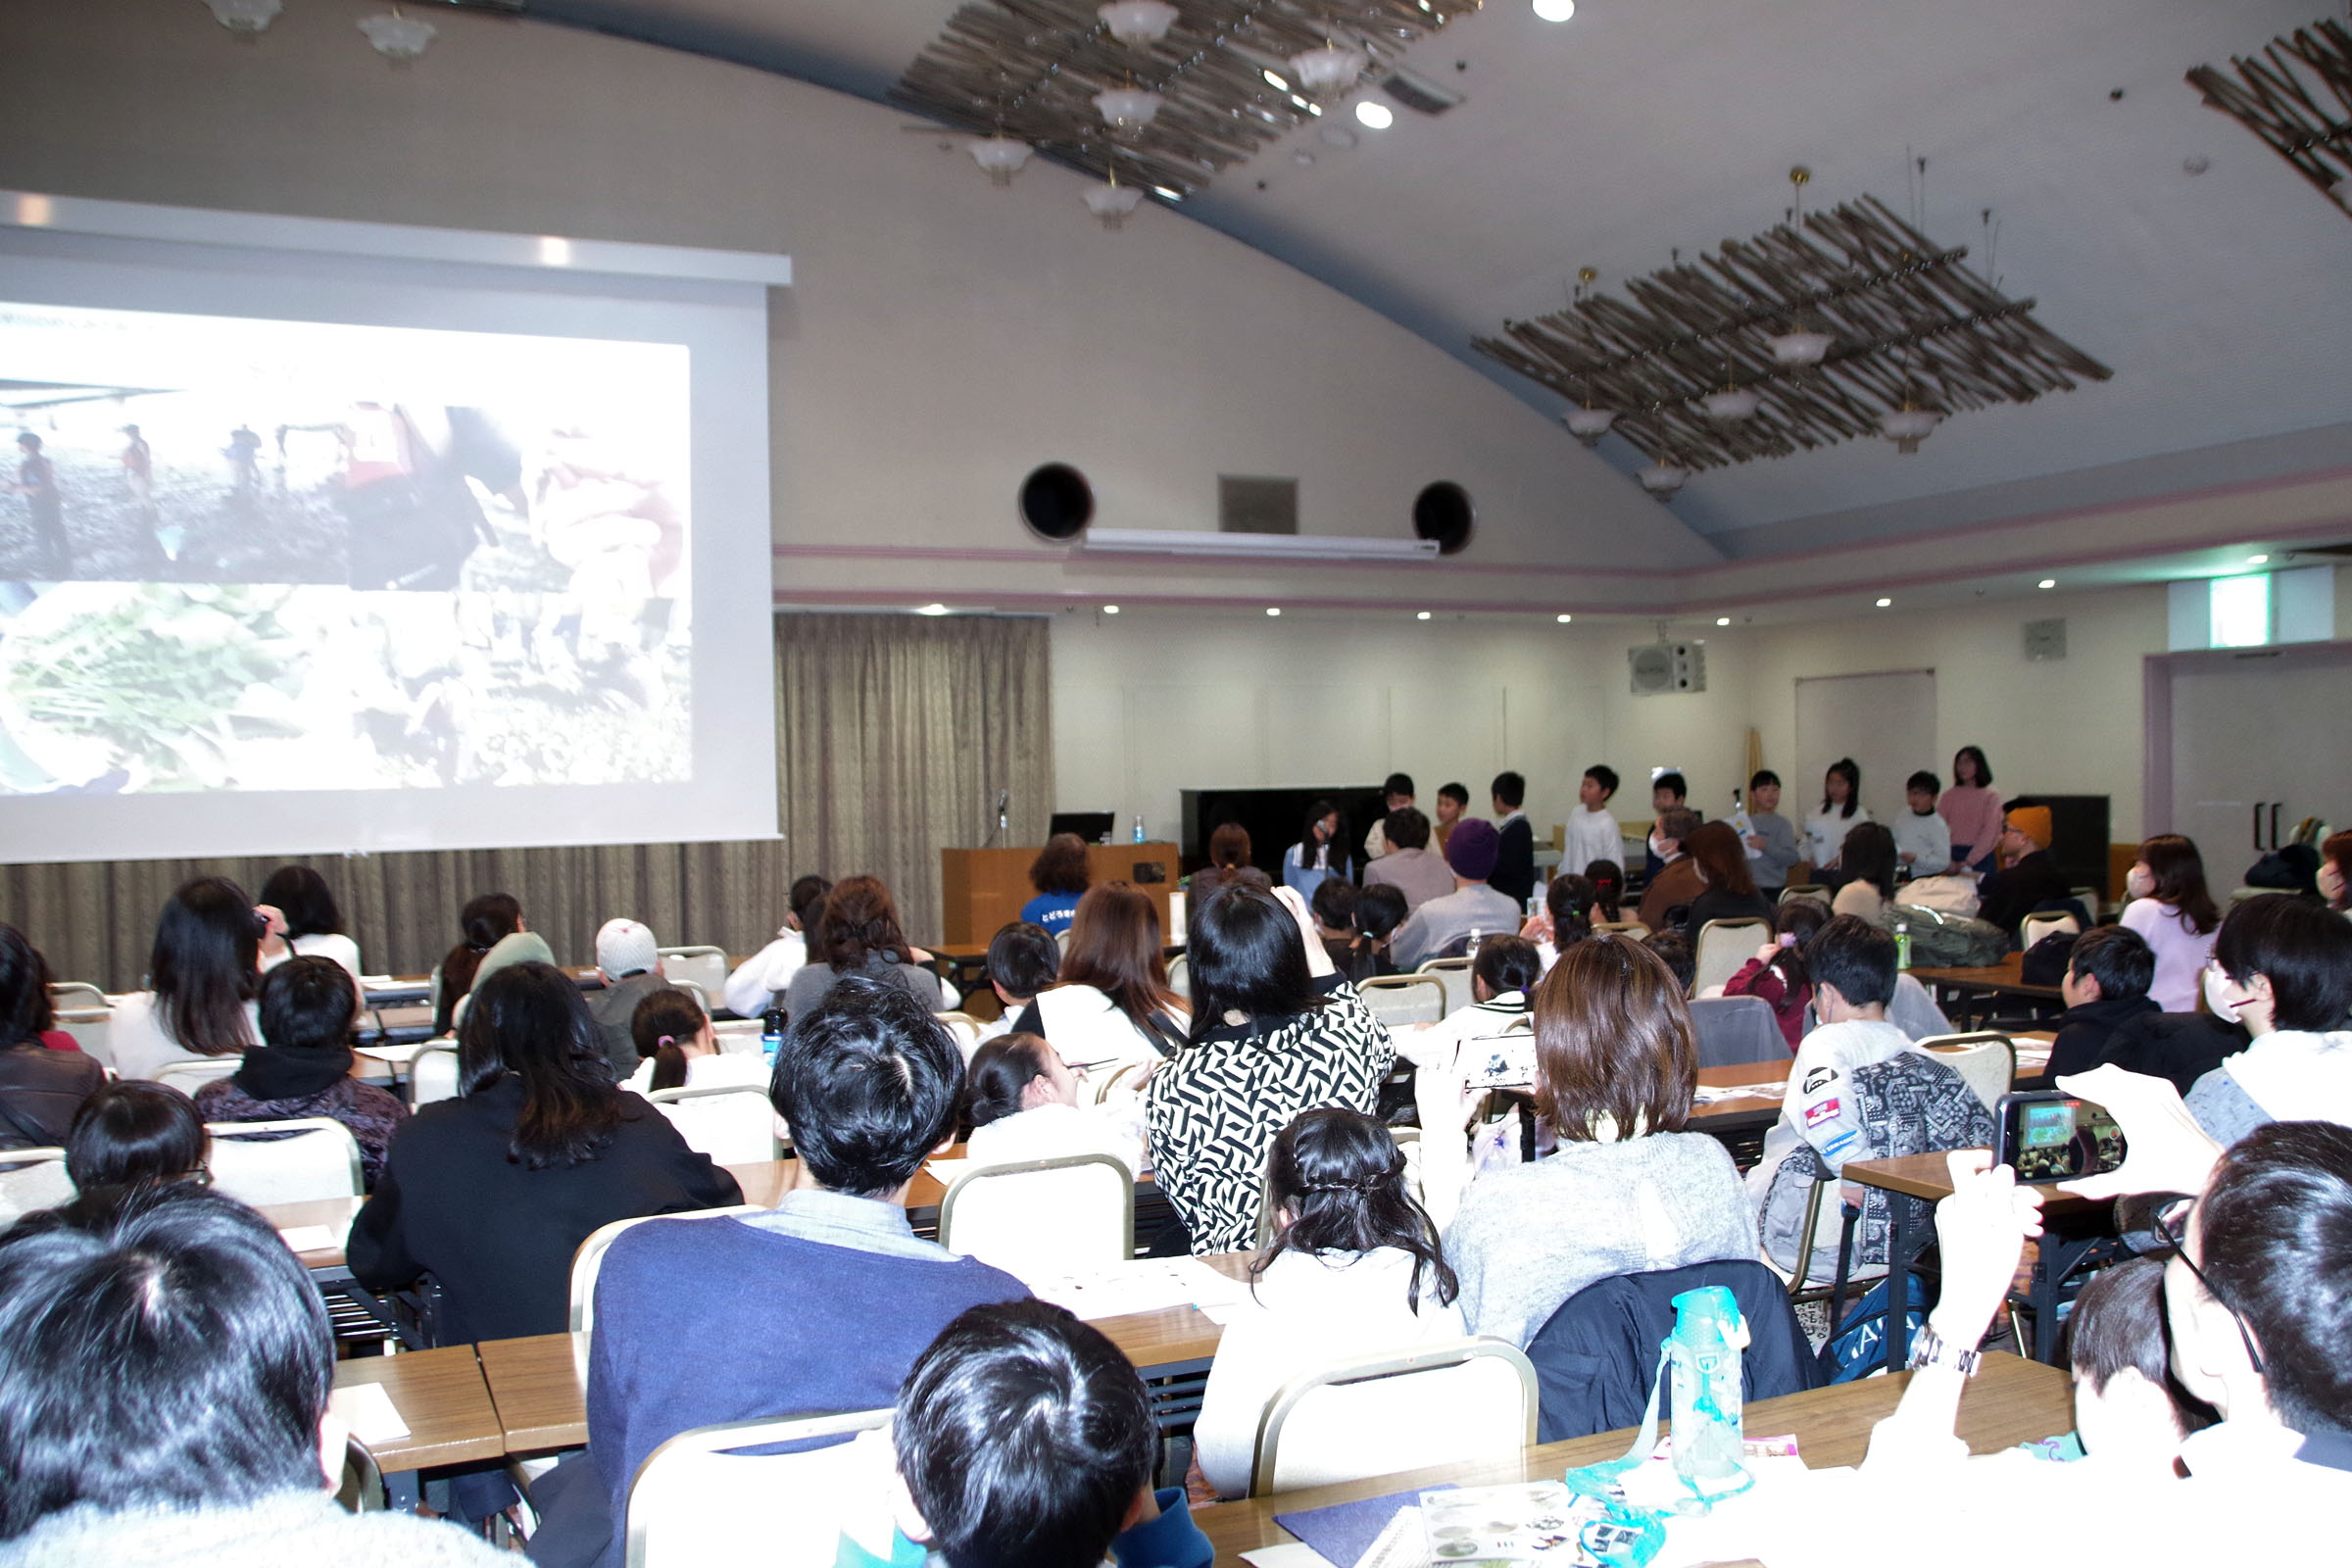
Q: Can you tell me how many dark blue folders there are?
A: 1